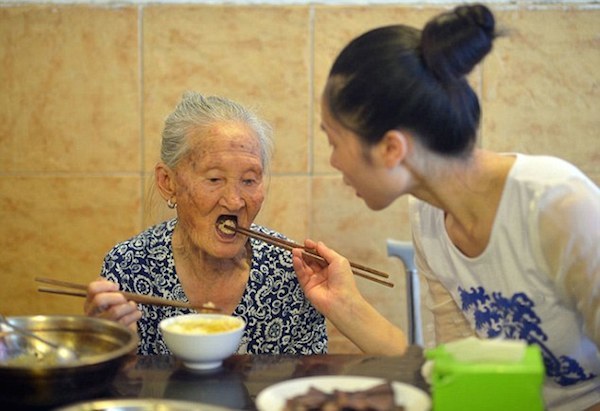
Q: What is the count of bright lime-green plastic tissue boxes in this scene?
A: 1